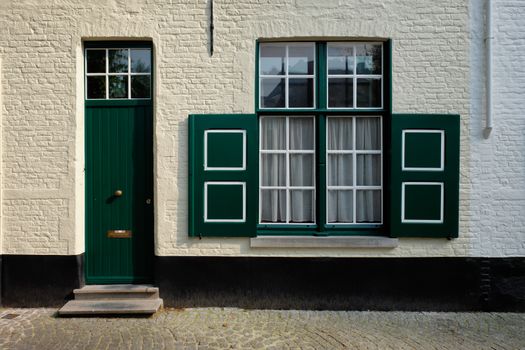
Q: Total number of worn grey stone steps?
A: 2